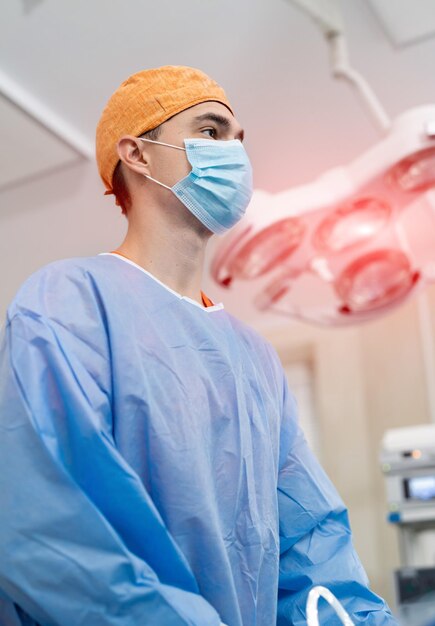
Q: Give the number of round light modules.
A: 4